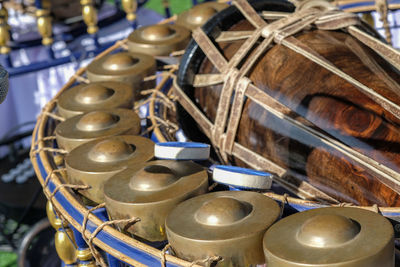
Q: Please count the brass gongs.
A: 9